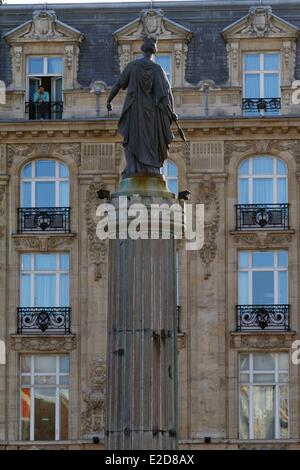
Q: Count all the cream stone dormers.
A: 3